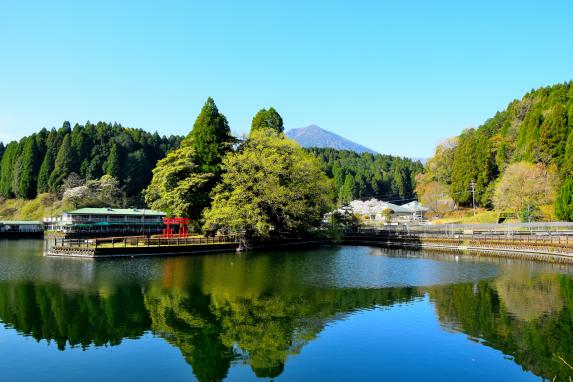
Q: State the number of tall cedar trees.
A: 2